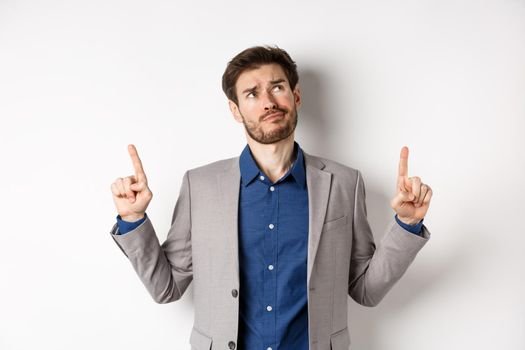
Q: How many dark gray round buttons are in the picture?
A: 2